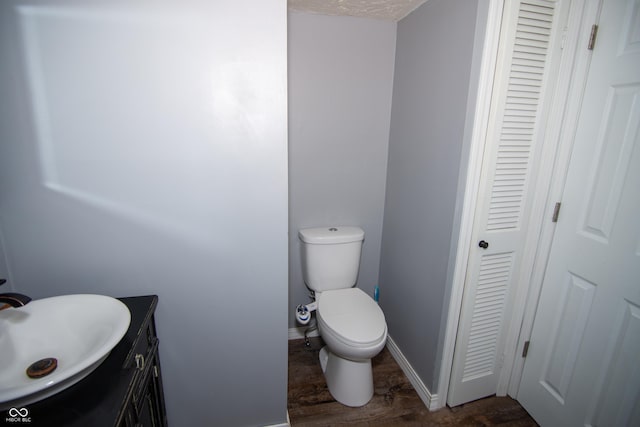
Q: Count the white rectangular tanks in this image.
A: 1